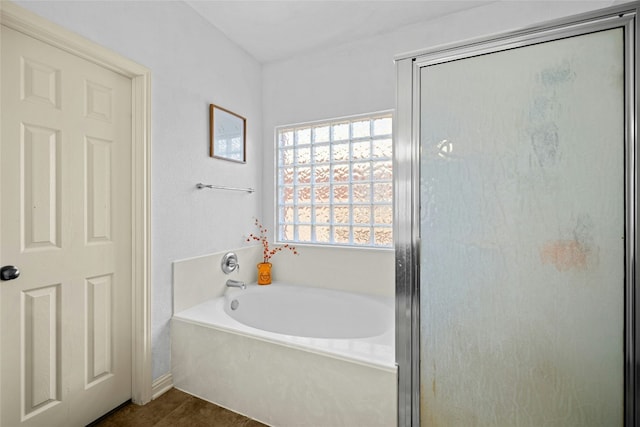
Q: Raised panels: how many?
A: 6